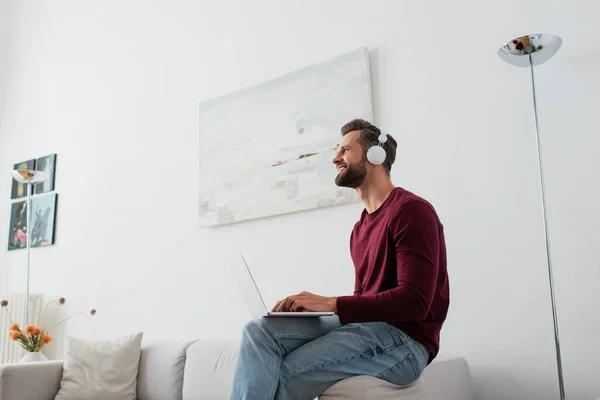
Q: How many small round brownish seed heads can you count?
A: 3